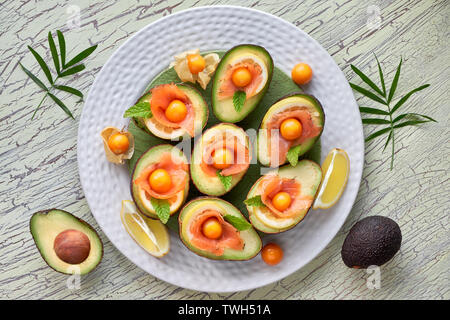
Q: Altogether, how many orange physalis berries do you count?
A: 11